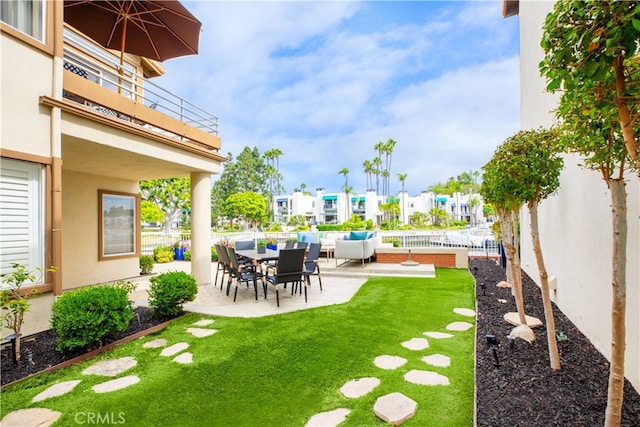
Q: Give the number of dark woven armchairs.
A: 8